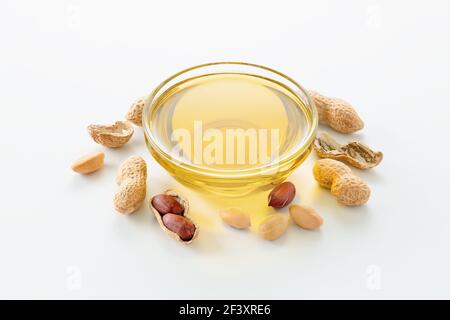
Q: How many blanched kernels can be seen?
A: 4